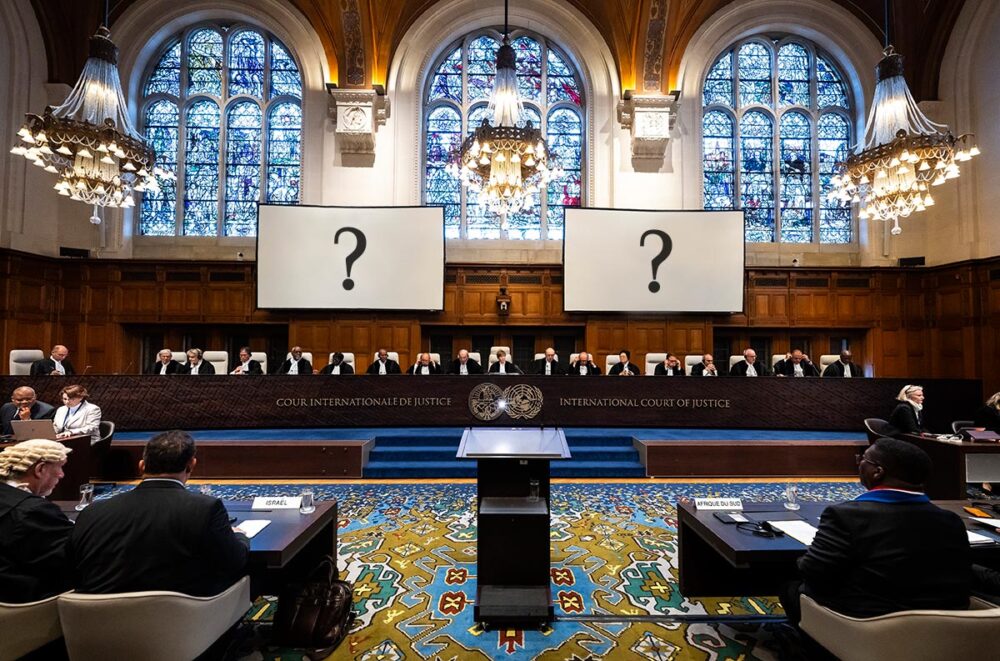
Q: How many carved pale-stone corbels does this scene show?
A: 2